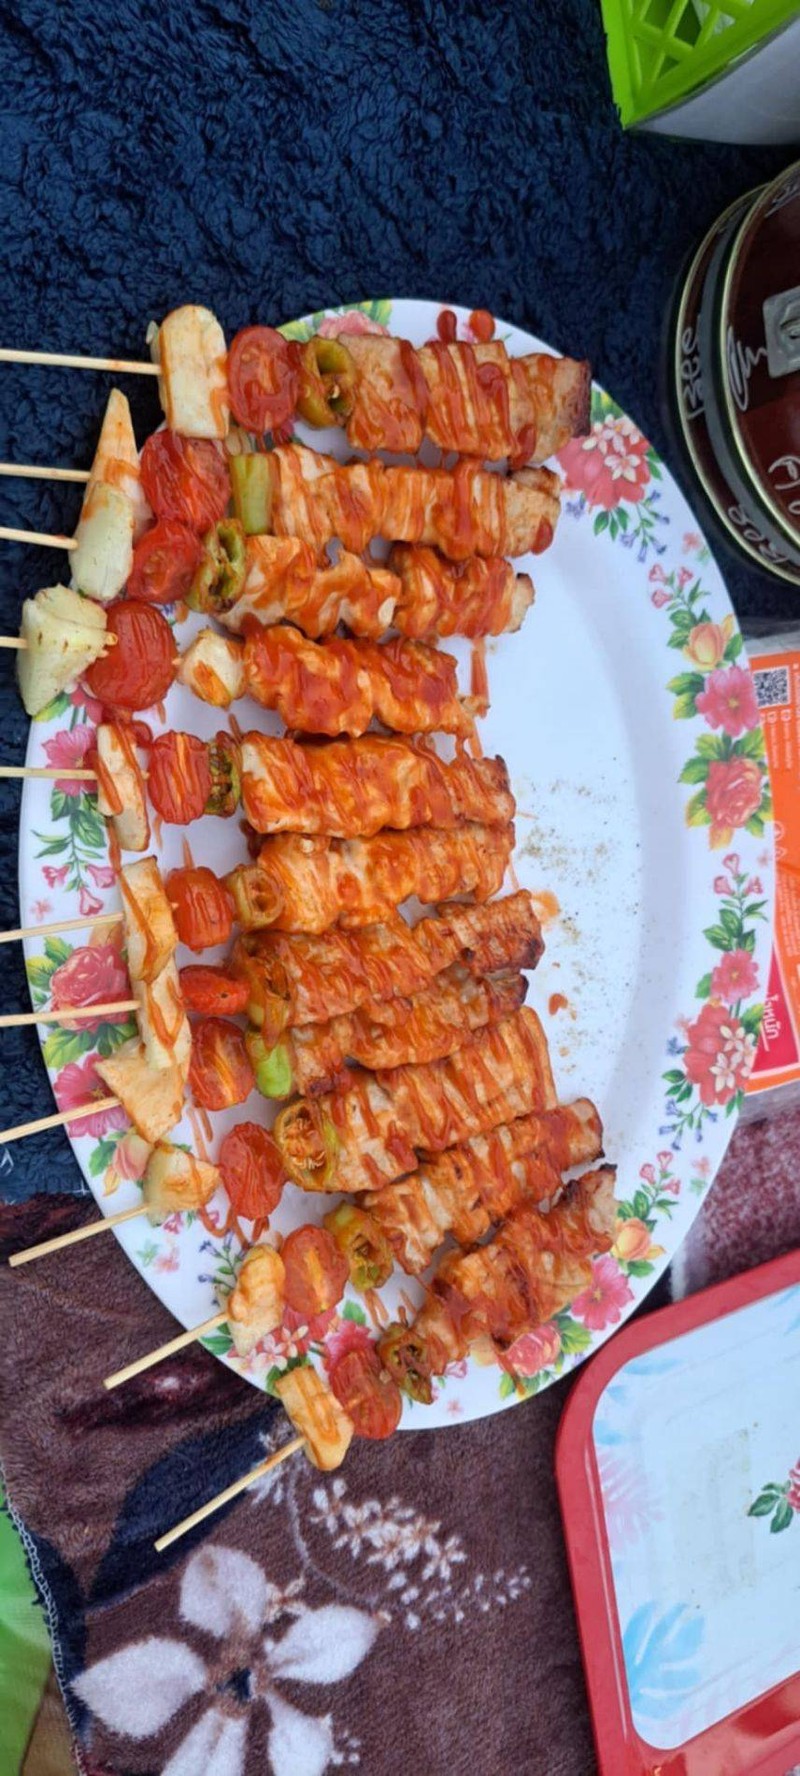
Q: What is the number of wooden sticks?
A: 11